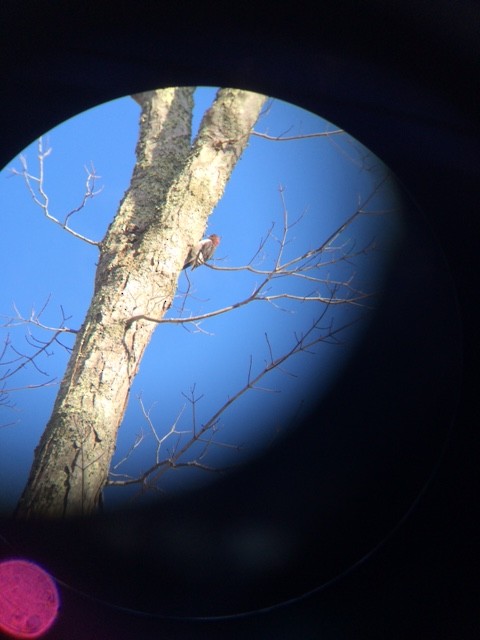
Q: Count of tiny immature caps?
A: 0